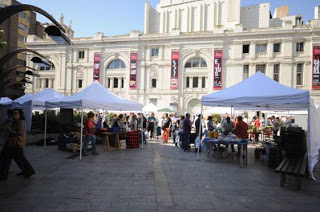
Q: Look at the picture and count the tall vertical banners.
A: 5